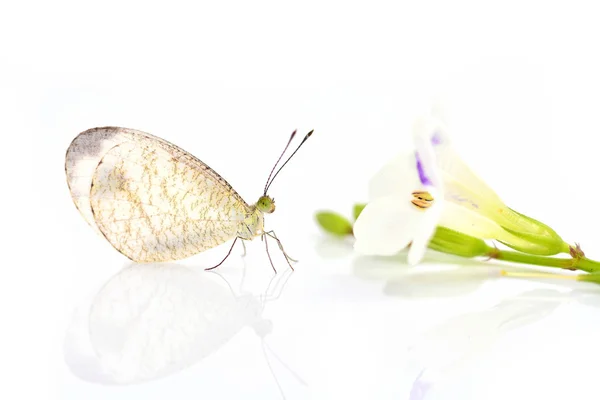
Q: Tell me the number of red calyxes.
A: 0